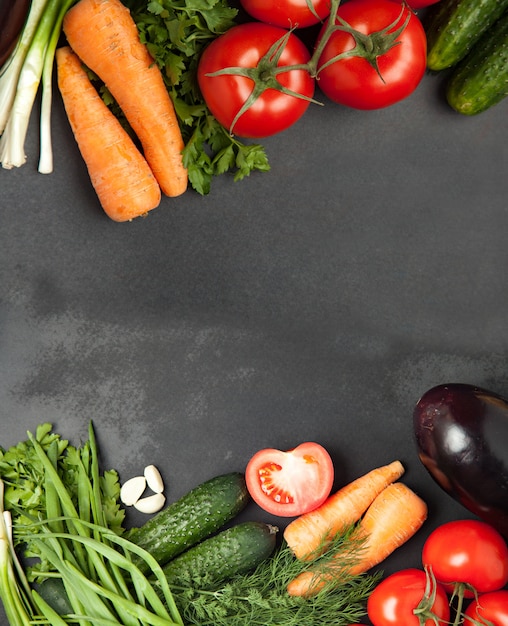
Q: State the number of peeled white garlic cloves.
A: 3